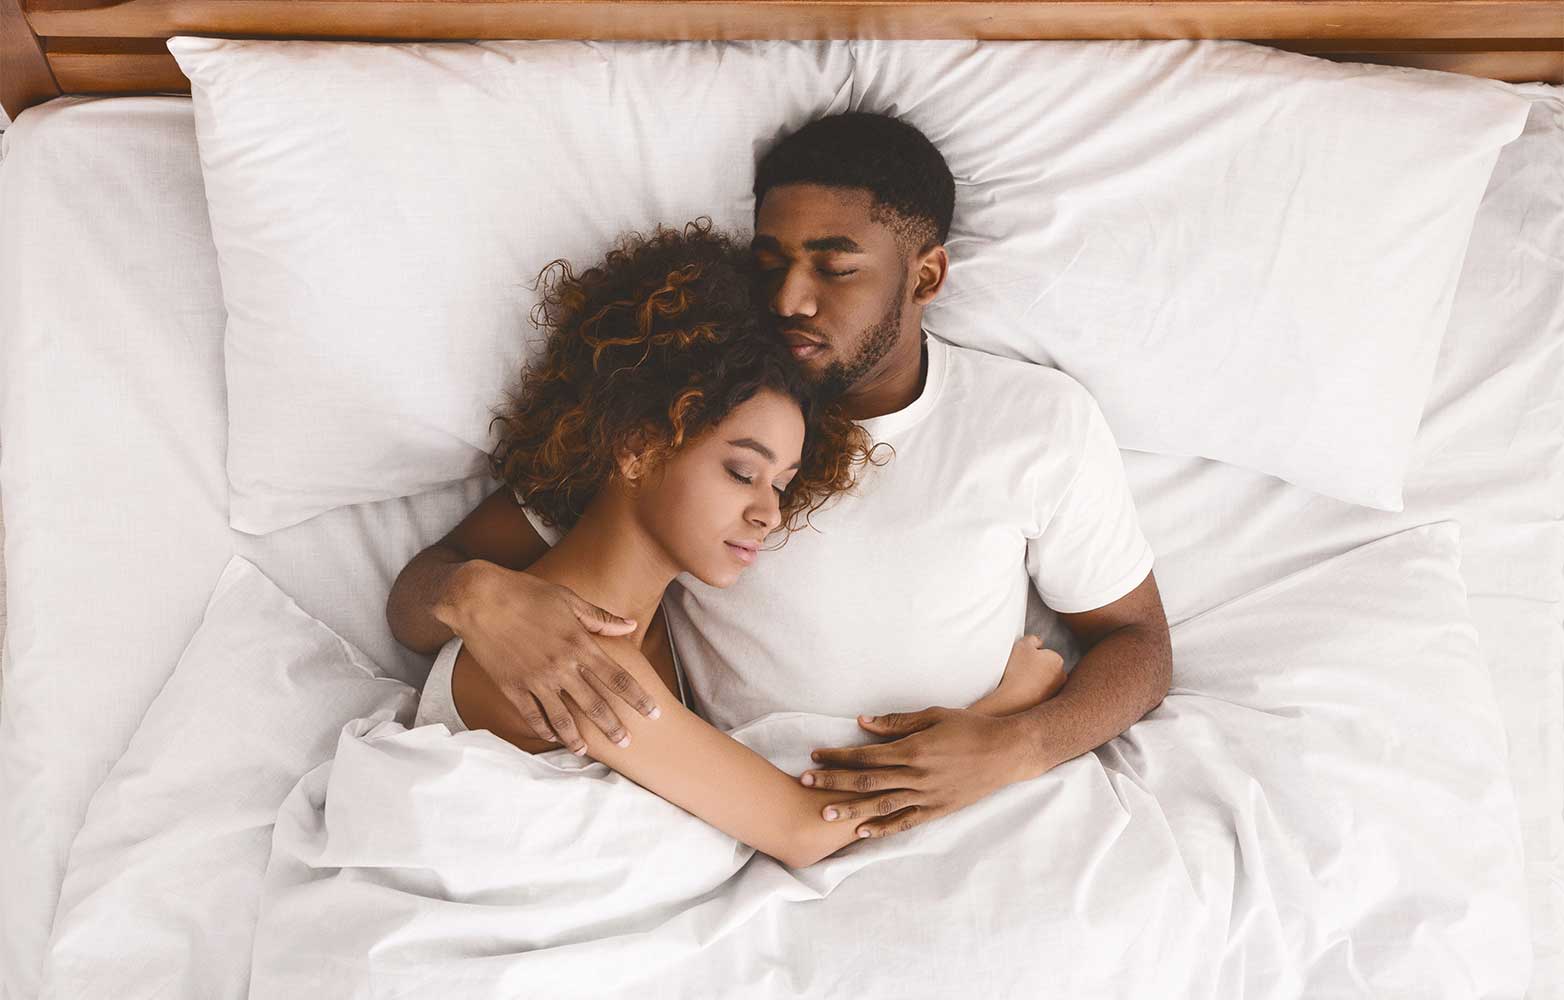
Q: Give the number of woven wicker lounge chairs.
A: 0